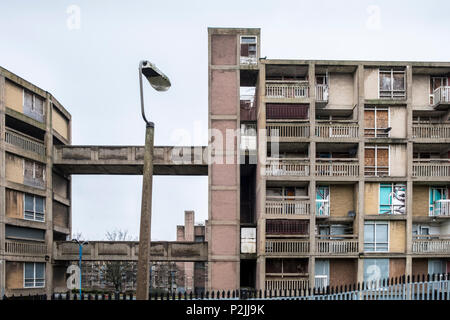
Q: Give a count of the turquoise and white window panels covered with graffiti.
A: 3